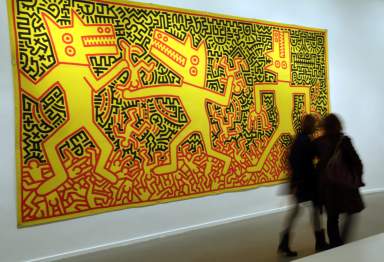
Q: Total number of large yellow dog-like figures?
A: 3